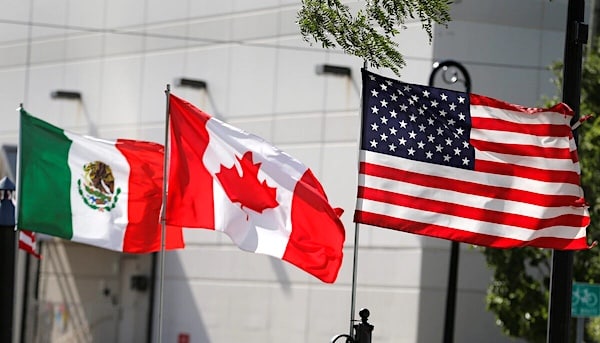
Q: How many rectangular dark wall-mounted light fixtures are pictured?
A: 3